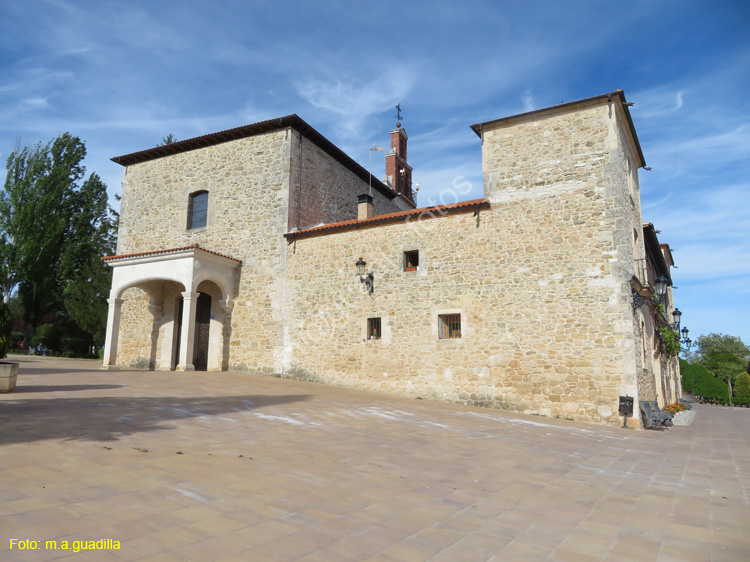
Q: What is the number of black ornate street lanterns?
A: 5